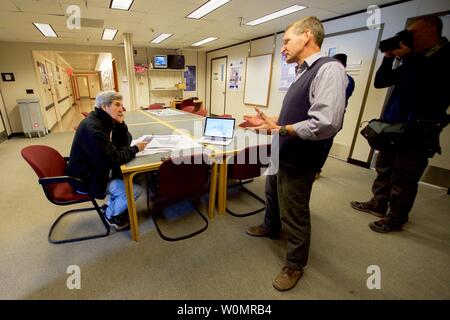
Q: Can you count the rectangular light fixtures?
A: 7